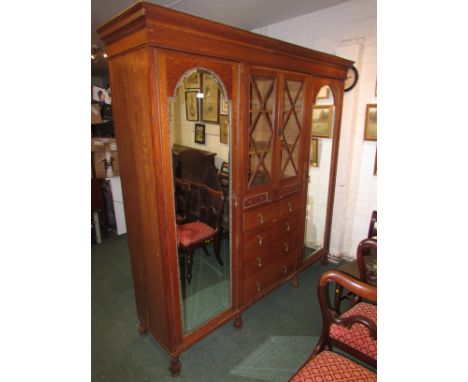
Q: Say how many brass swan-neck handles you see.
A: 8